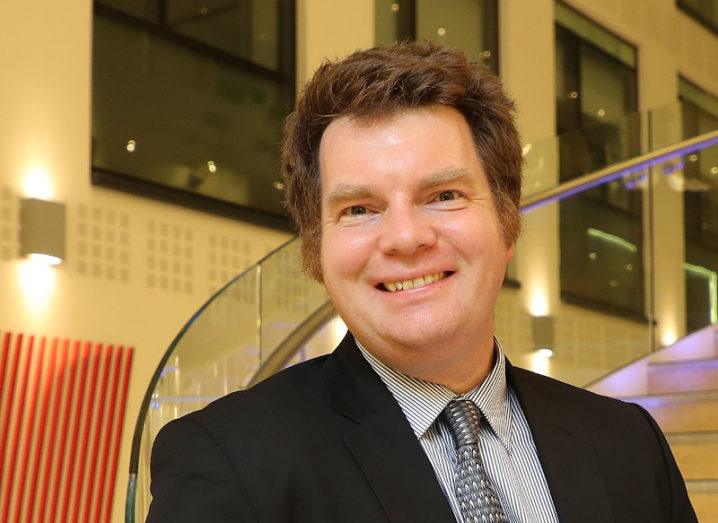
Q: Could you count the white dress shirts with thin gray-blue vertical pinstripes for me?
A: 1